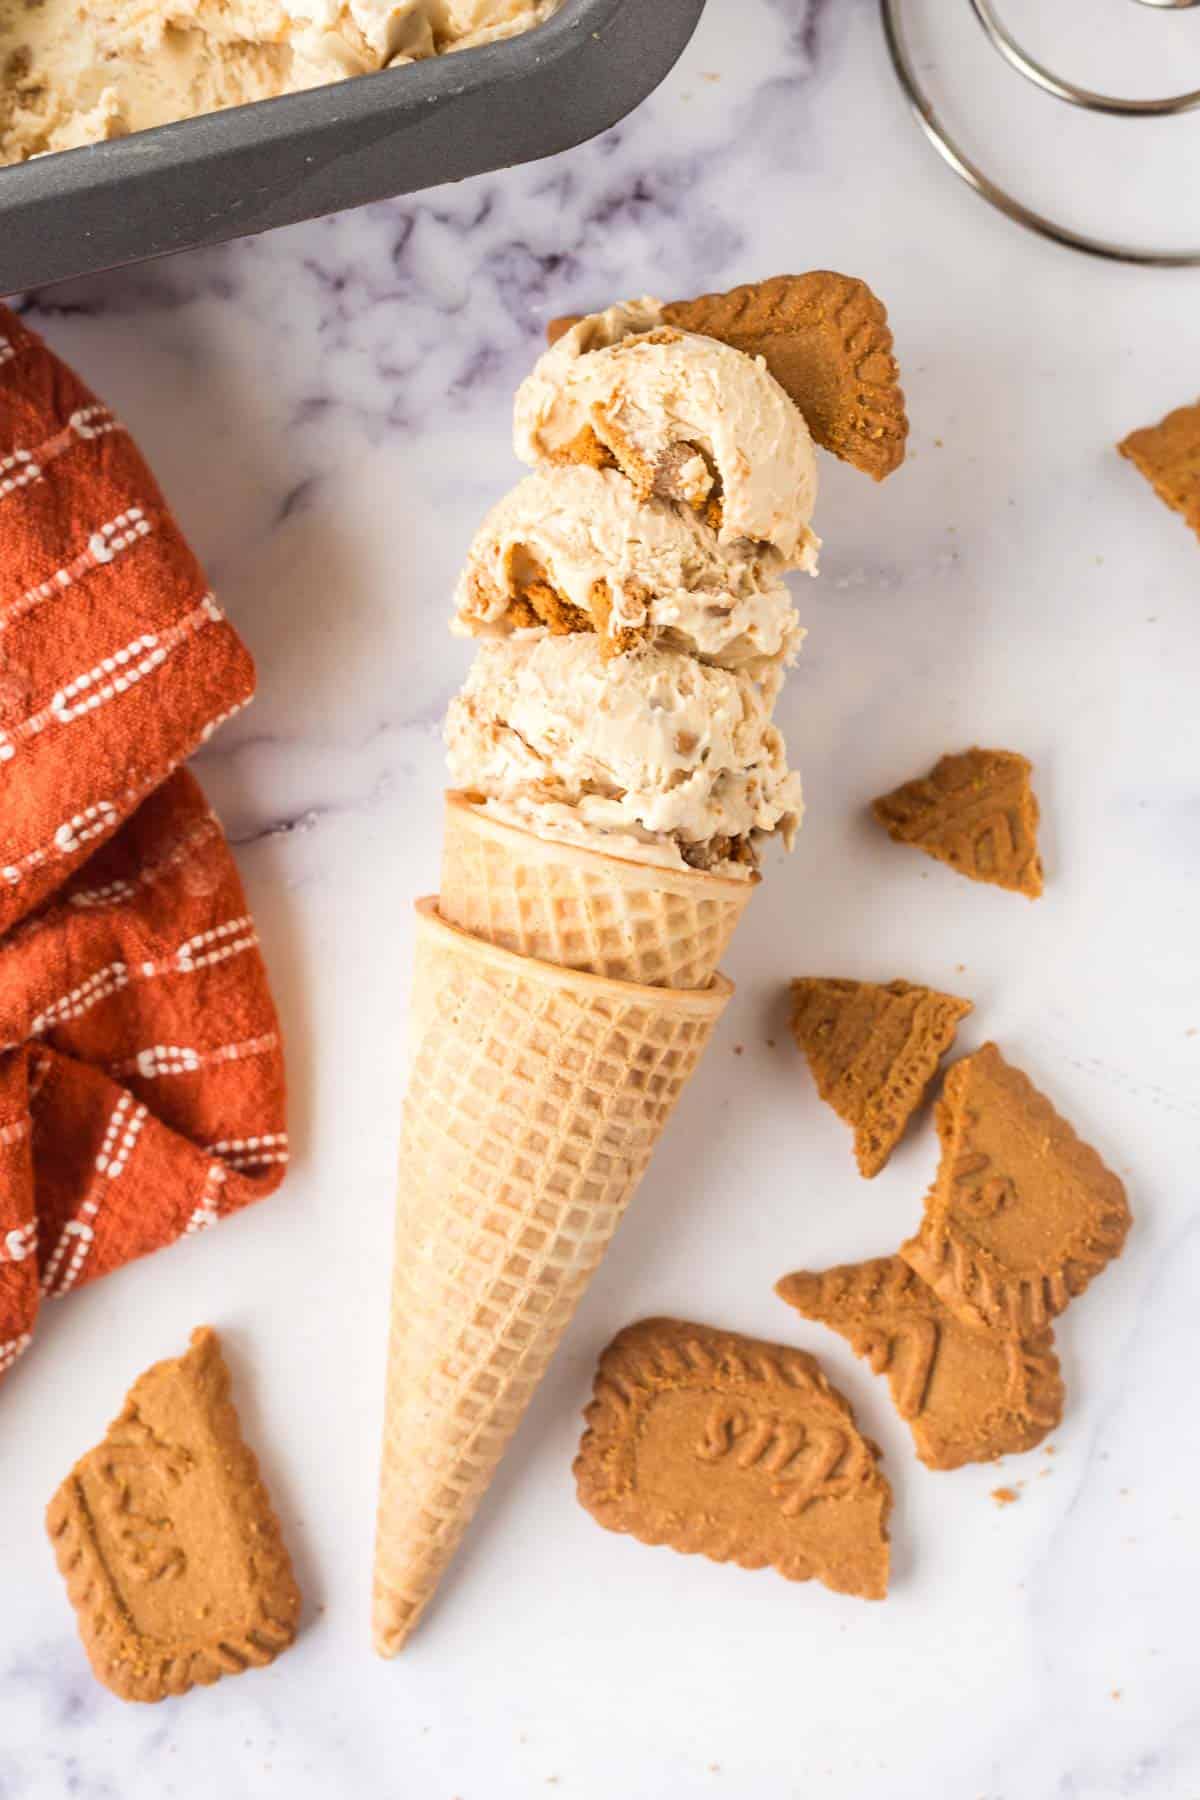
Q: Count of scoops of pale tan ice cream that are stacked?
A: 3